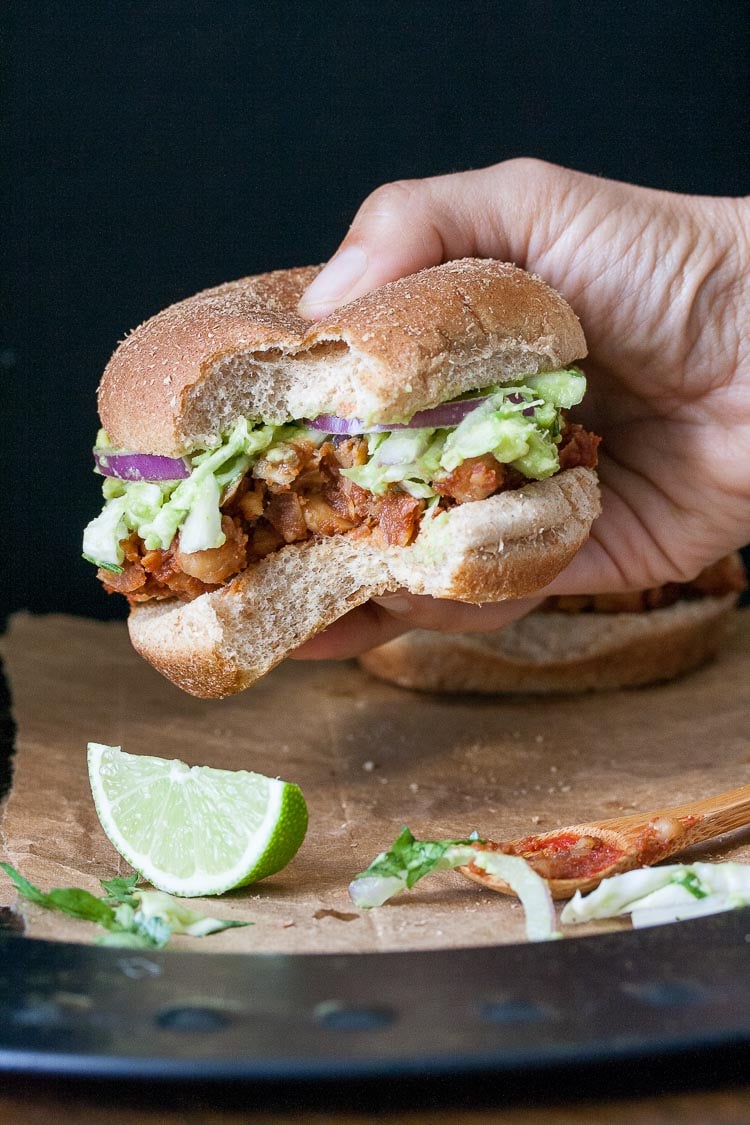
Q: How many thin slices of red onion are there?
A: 2